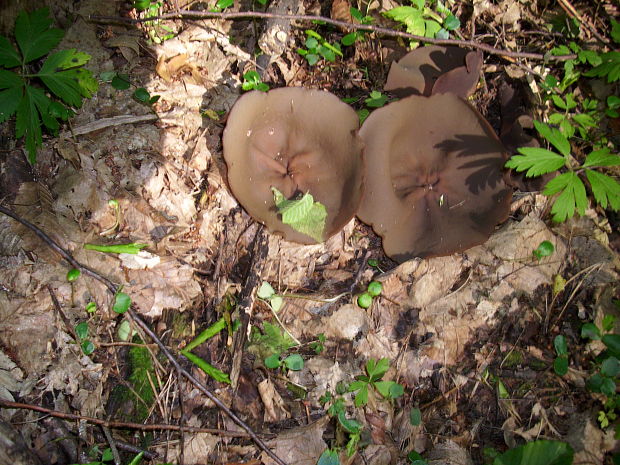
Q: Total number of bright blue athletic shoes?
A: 0